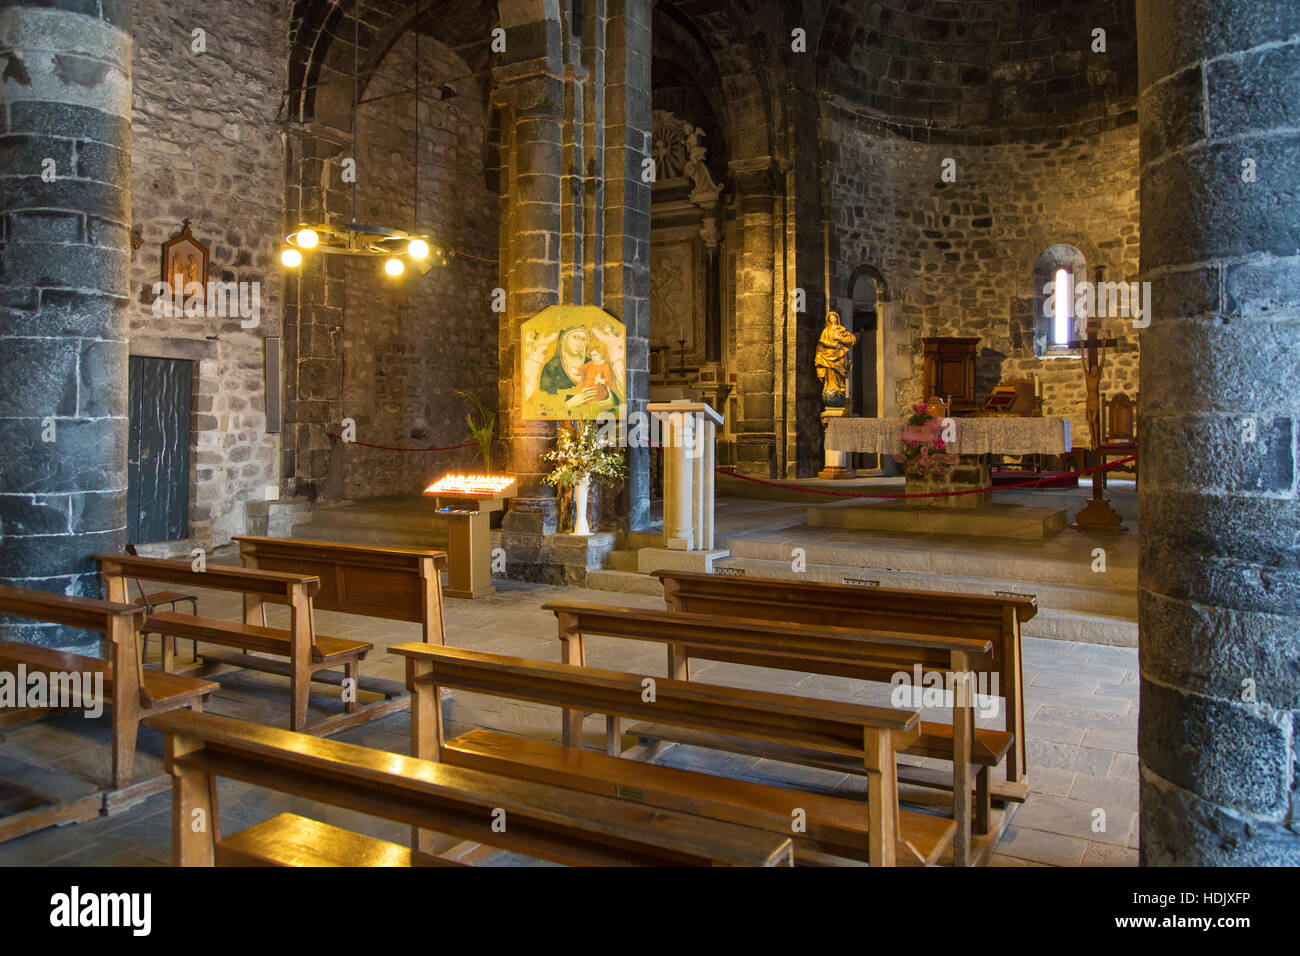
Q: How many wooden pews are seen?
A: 7